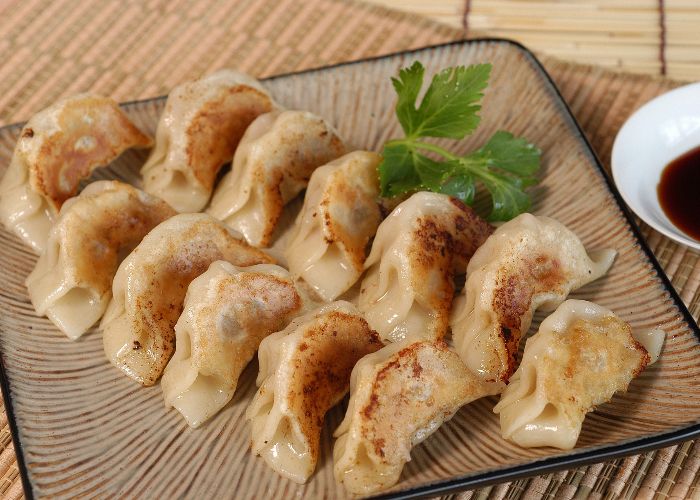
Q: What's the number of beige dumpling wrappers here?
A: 12